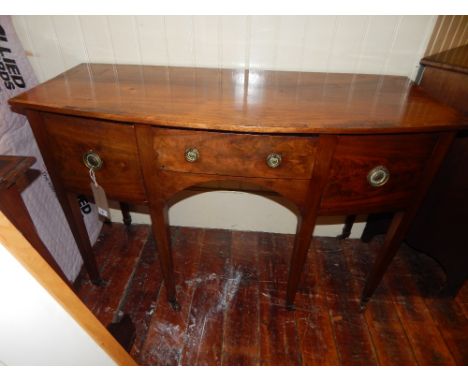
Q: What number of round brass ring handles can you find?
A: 4